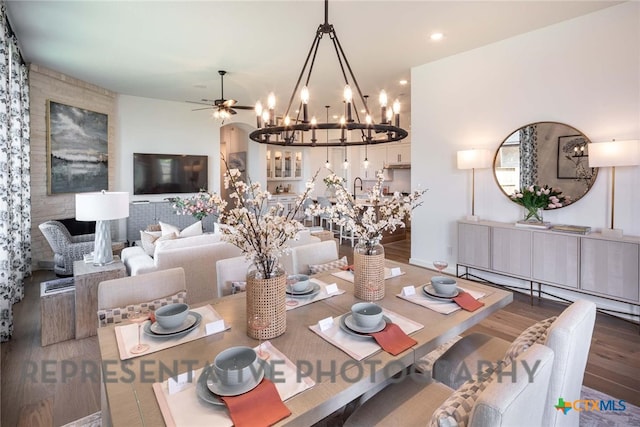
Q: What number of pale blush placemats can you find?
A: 6